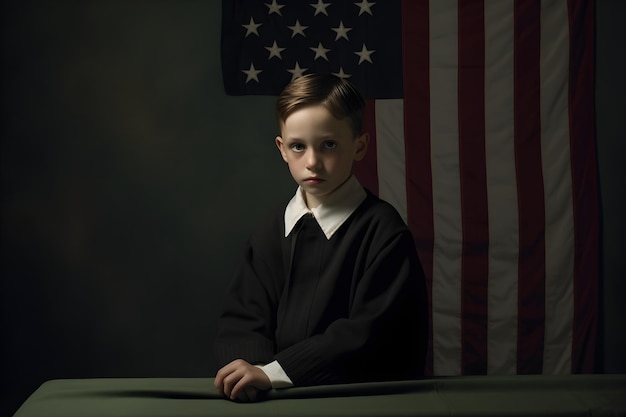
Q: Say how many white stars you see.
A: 12